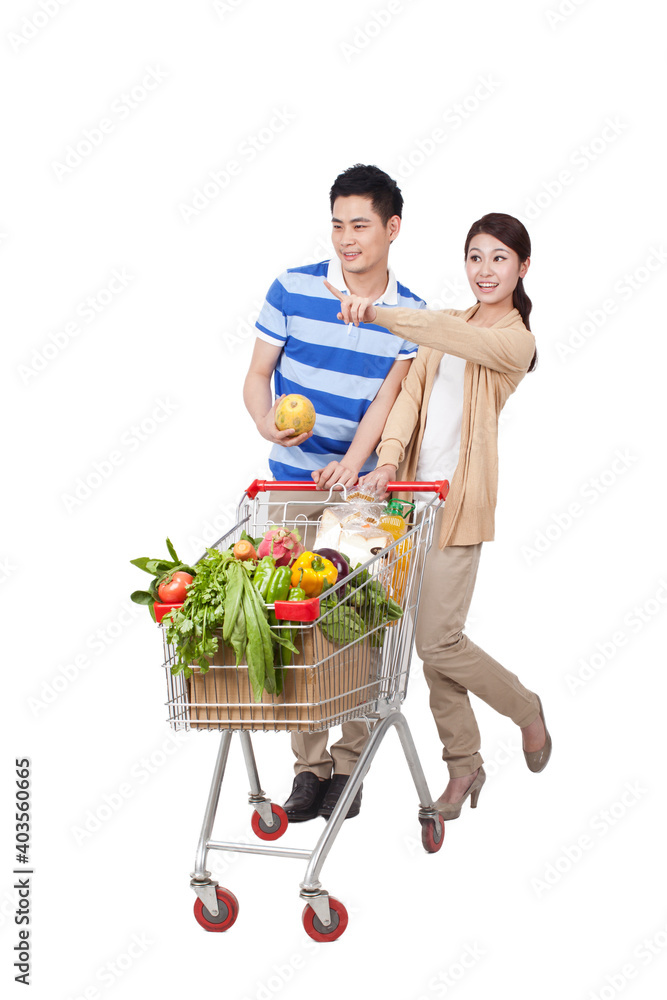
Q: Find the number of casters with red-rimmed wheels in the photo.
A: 4